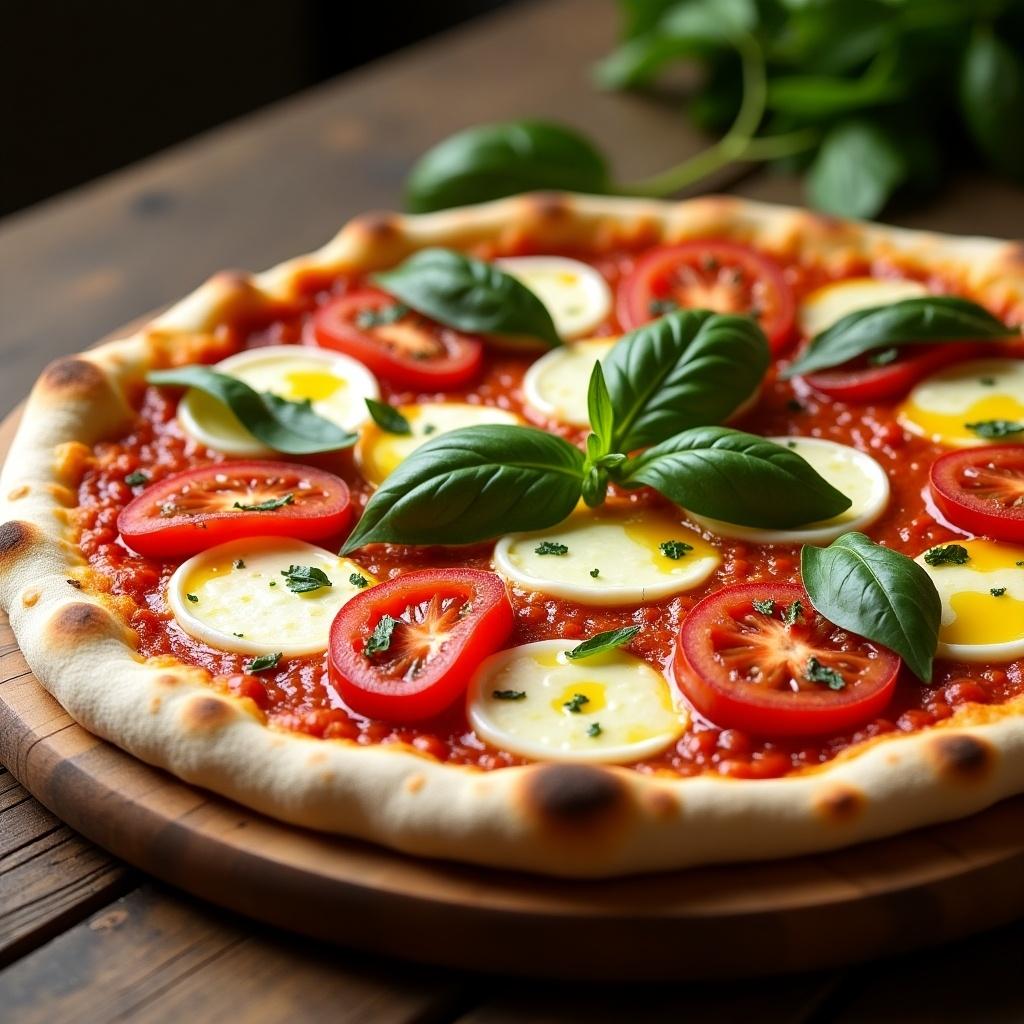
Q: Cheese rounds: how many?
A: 11